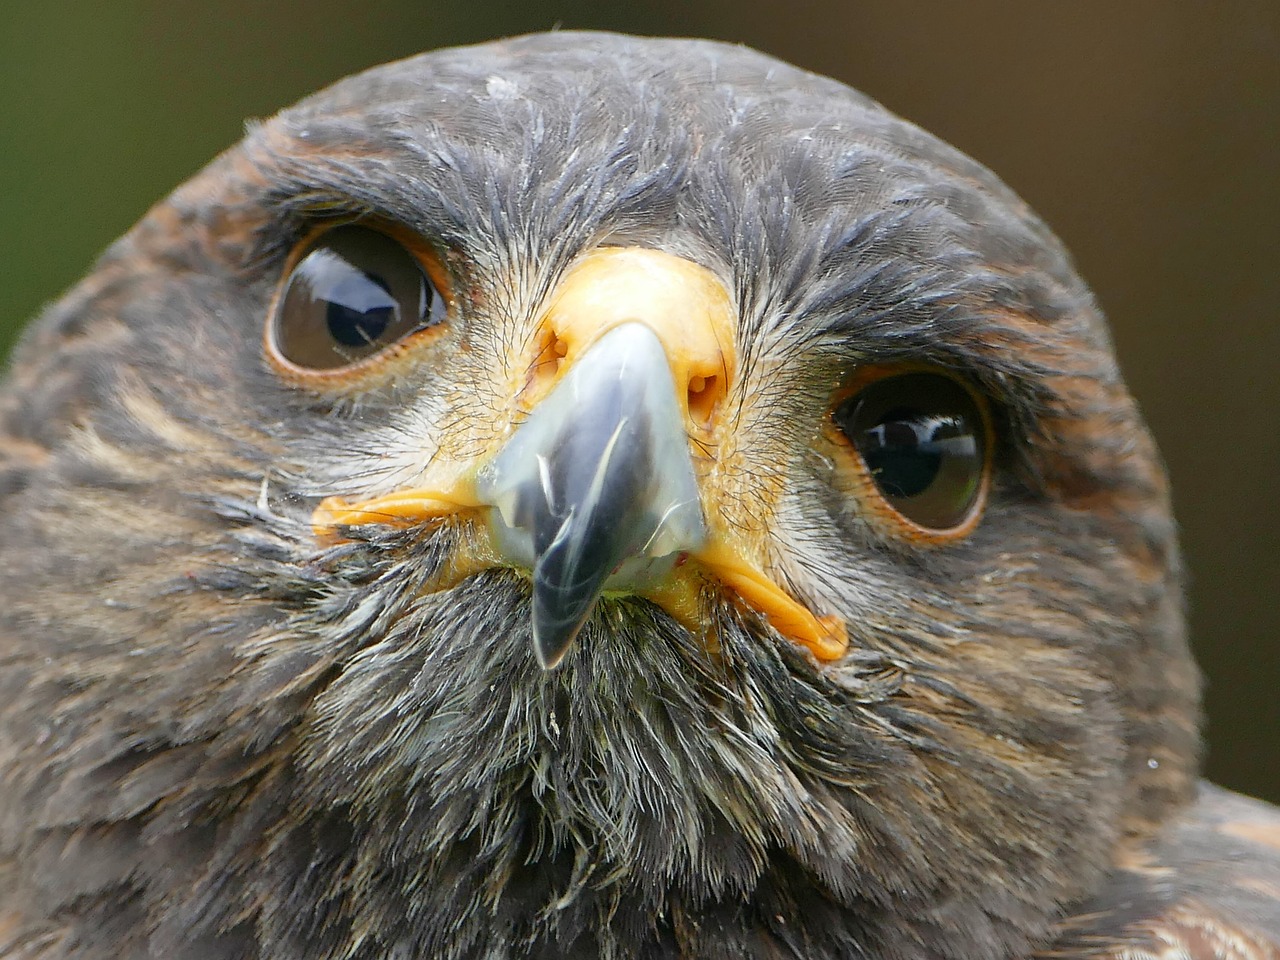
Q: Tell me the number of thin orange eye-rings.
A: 2